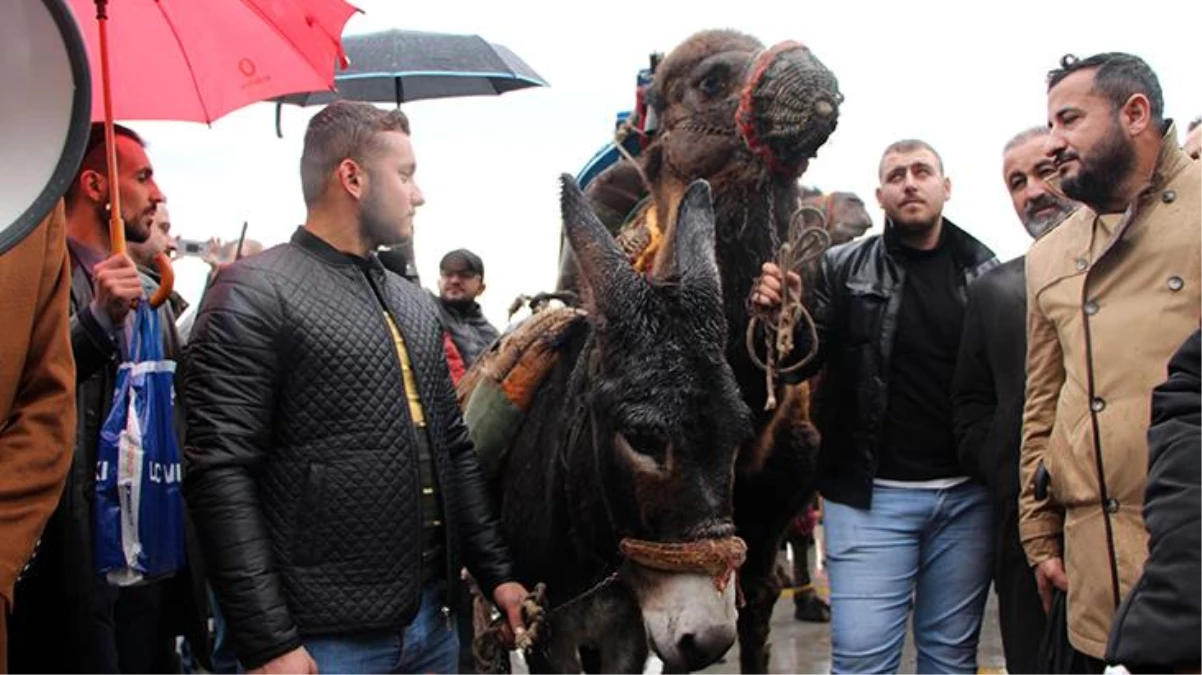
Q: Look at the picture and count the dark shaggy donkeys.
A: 1